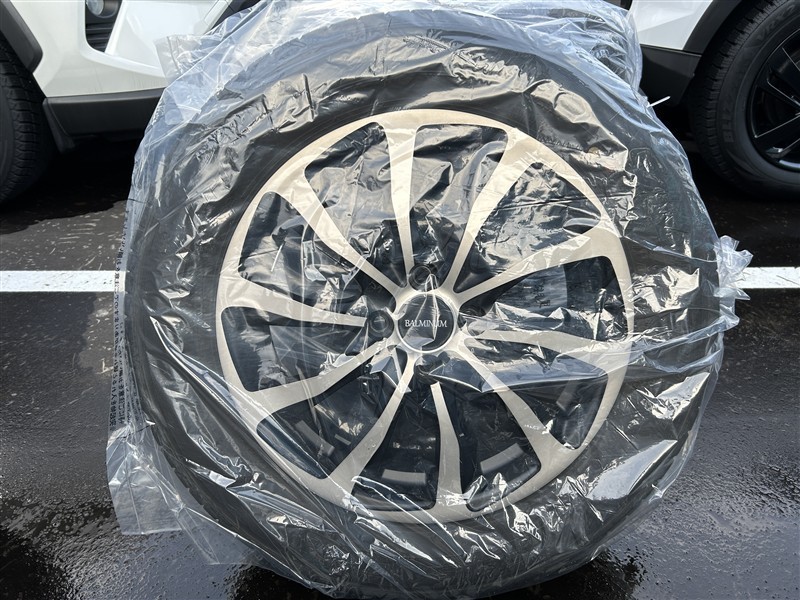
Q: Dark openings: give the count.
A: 10